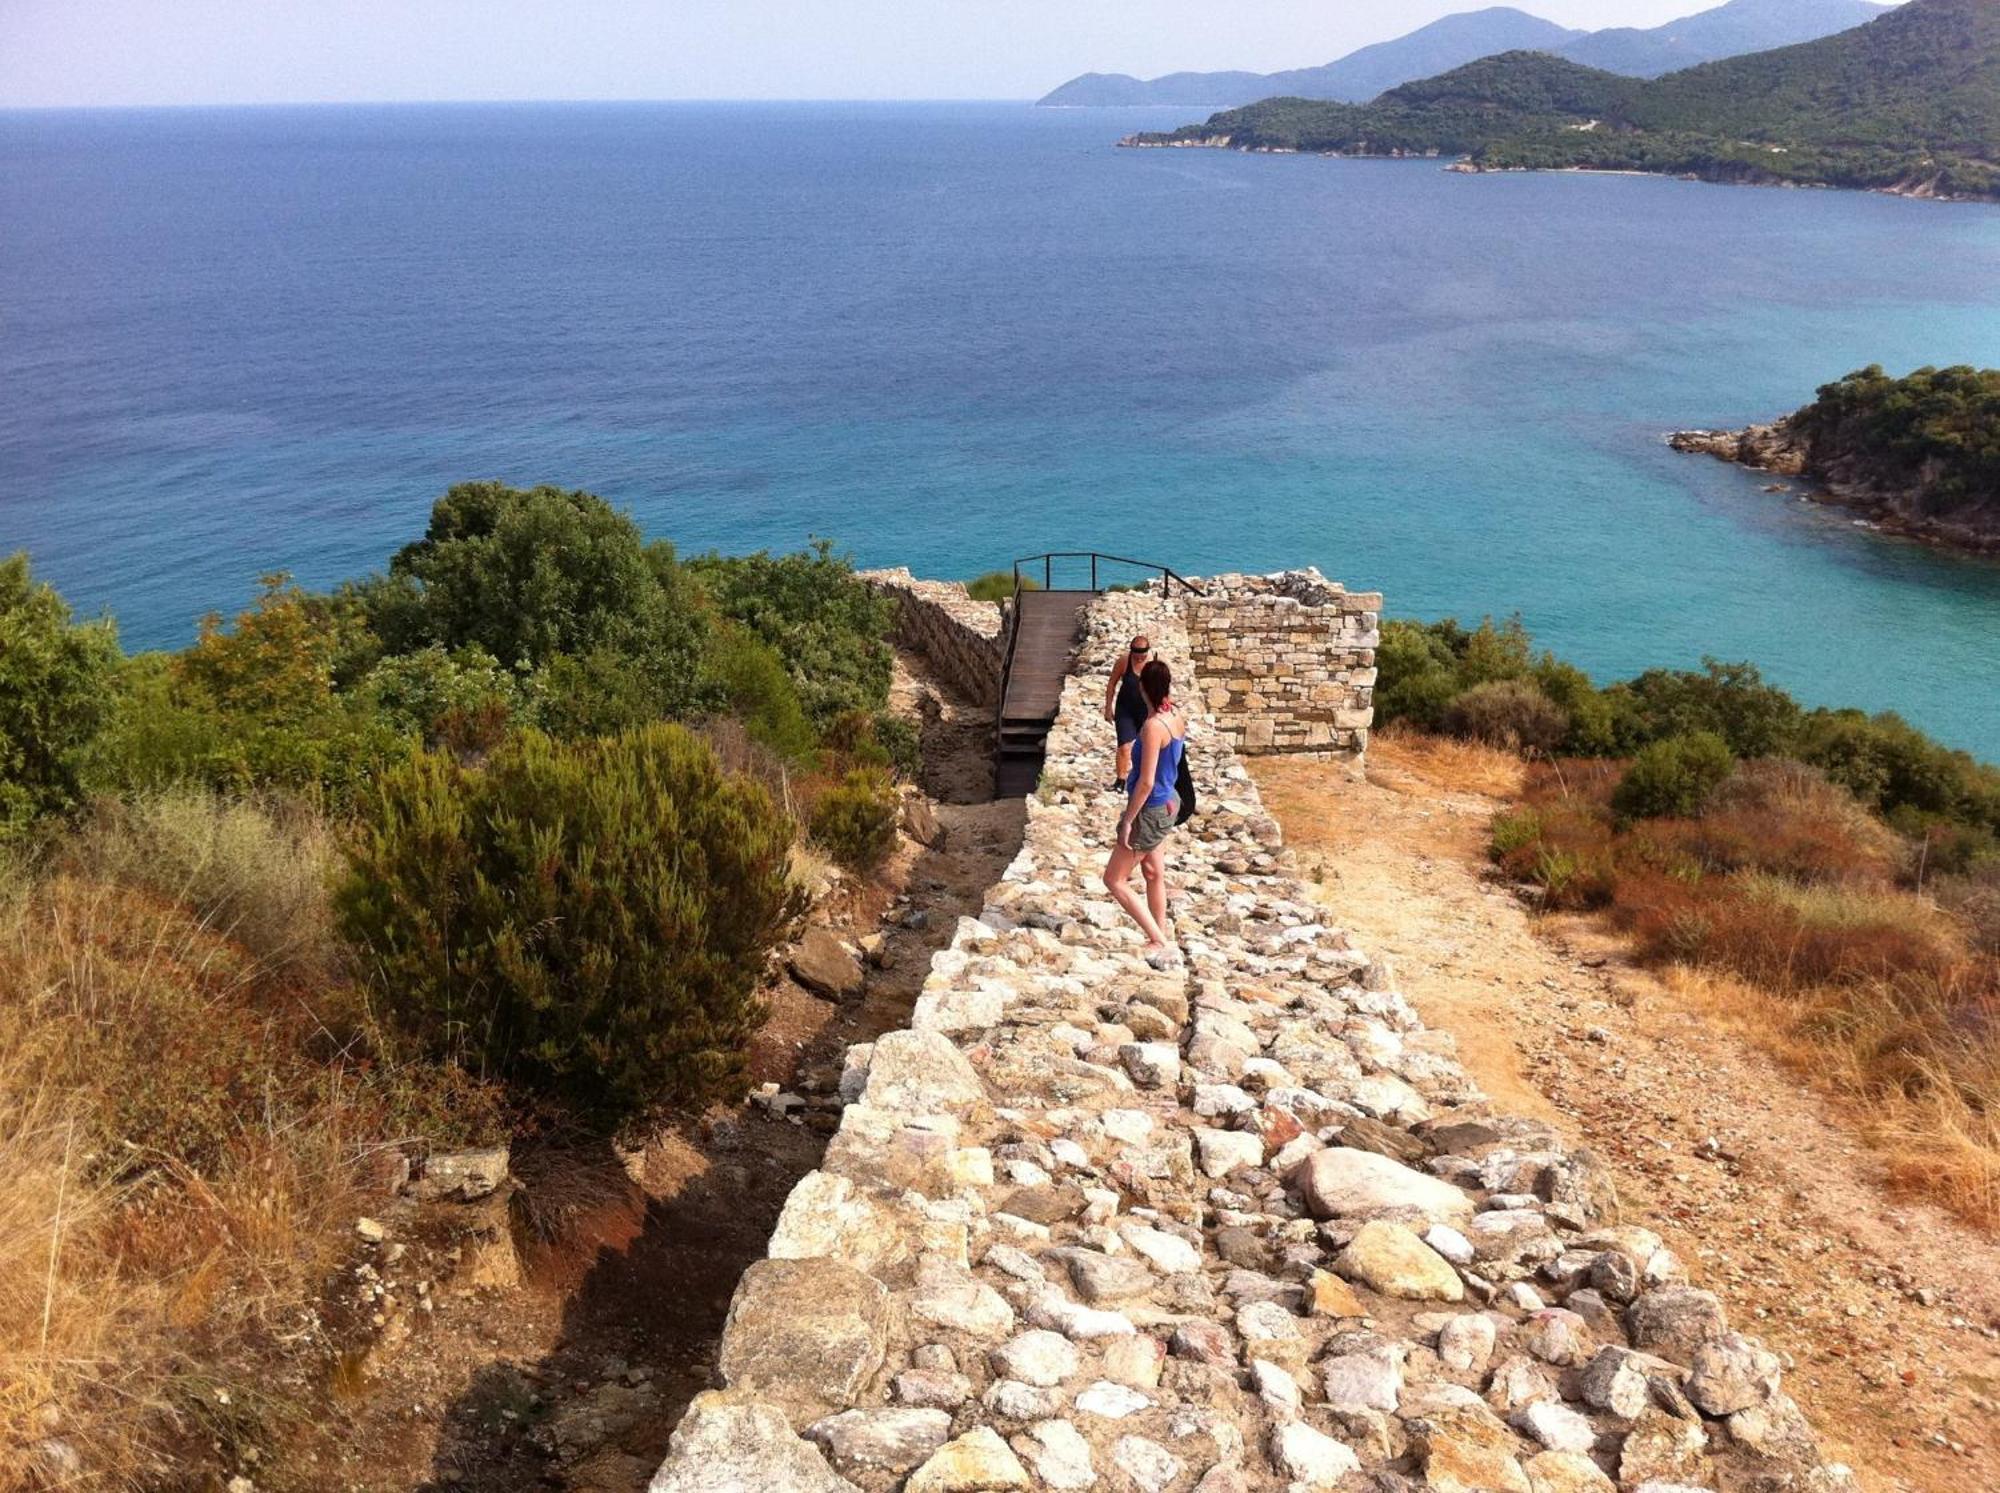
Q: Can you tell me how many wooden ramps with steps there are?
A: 1